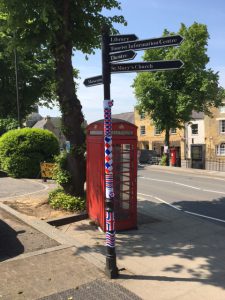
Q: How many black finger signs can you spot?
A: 5